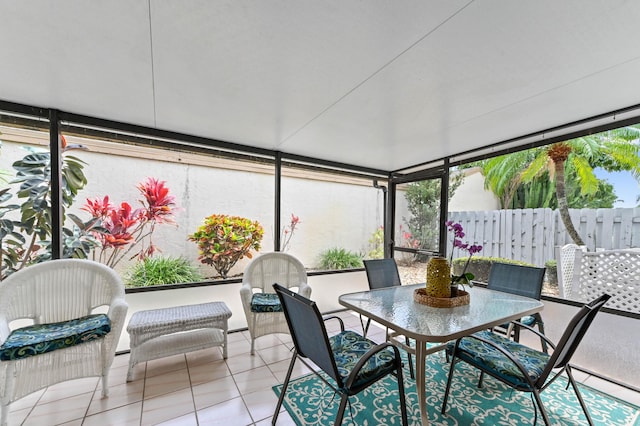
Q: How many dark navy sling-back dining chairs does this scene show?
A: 4